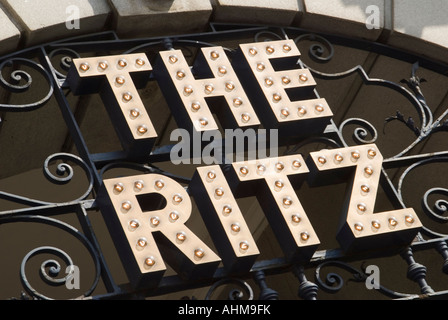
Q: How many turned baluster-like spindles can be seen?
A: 4